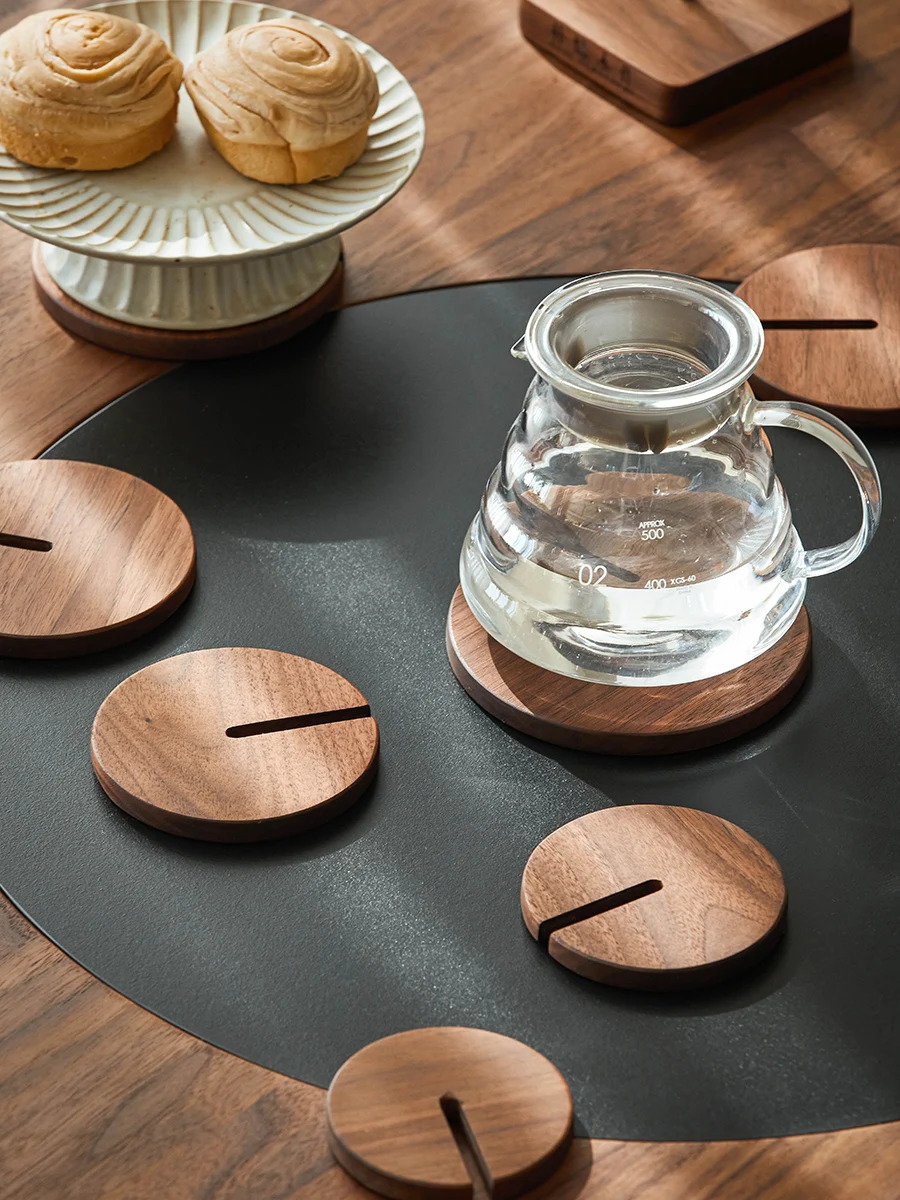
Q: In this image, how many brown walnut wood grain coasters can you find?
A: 7